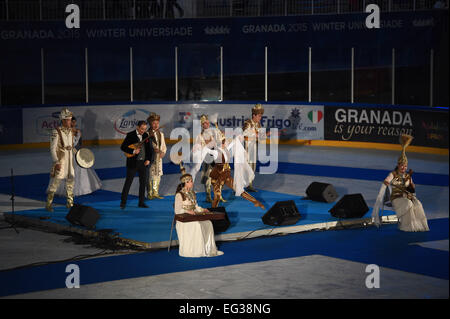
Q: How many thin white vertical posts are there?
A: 10